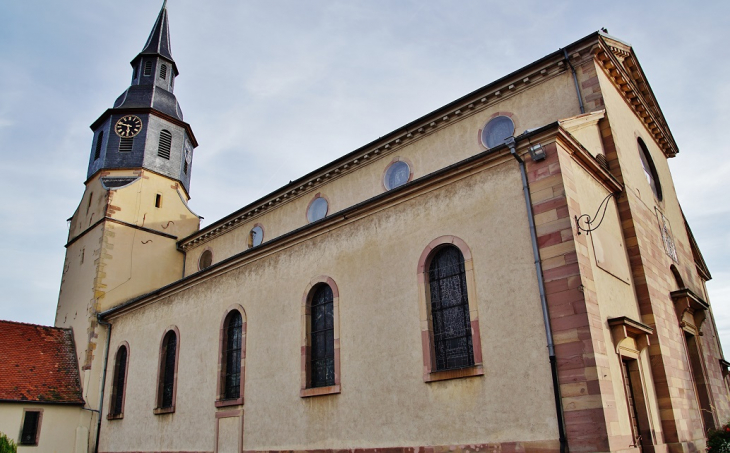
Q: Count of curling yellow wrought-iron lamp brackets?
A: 0